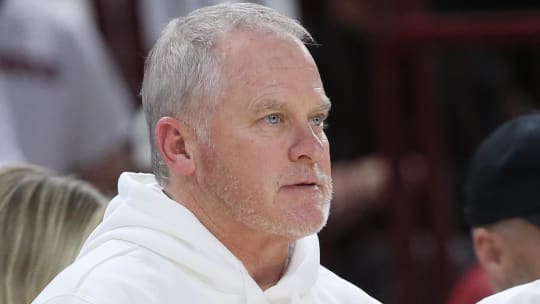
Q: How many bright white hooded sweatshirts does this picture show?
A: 1